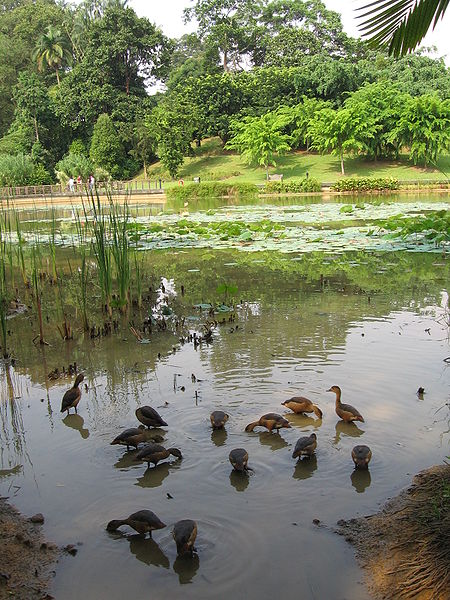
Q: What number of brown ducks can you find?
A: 13